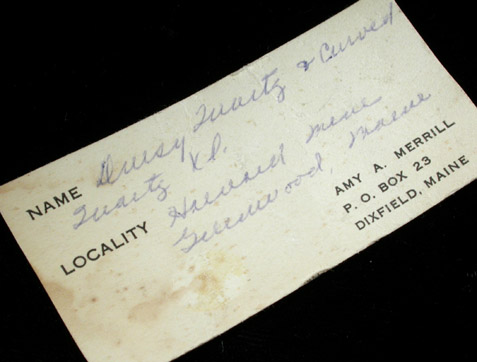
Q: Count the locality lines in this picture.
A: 2